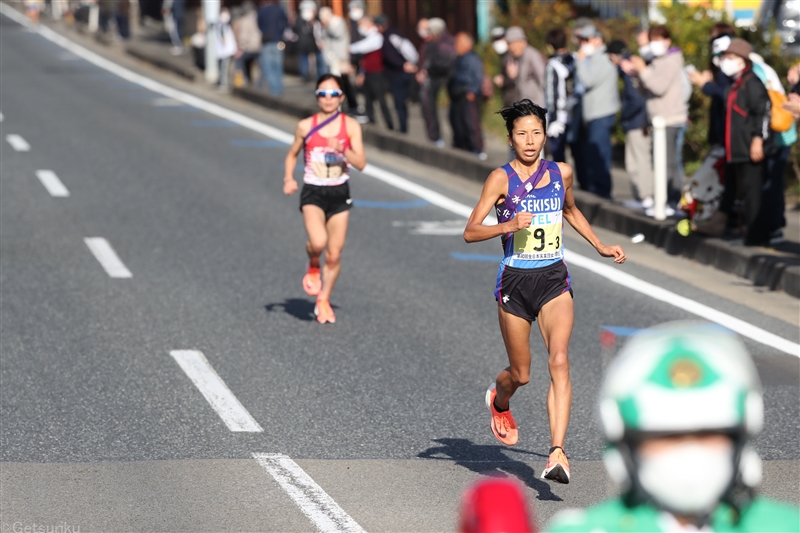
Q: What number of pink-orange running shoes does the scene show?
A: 4